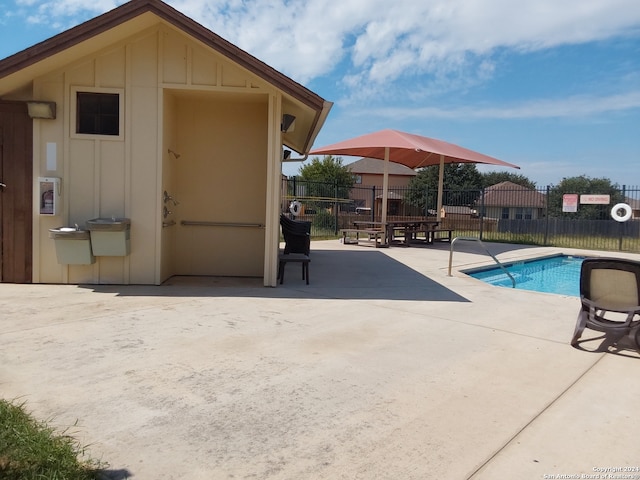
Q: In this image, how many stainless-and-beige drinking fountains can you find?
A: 2